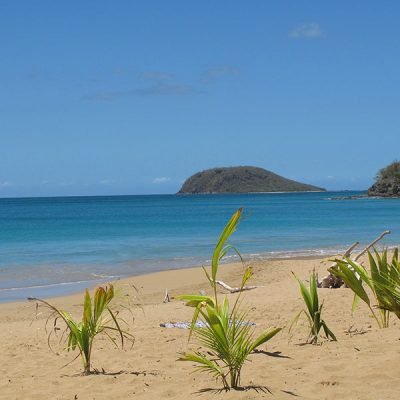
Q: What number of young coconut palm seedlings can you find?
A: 4